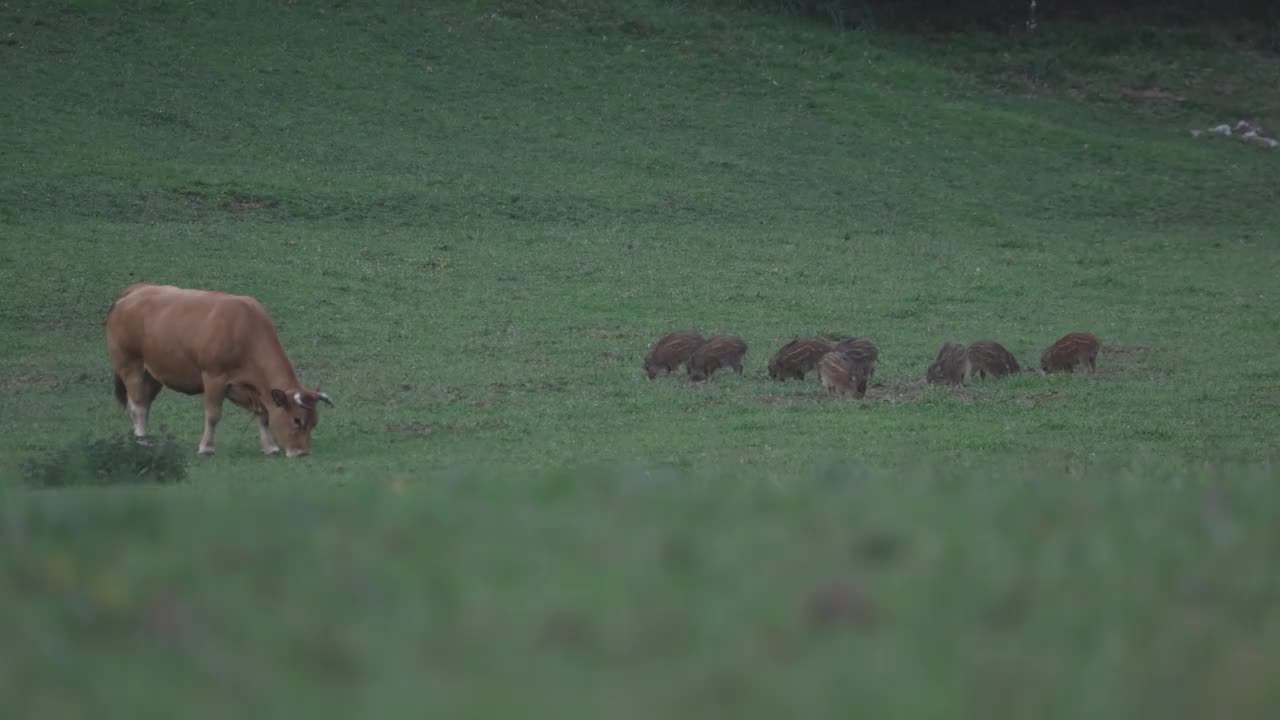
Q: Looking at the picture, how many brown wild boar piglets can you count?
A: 8